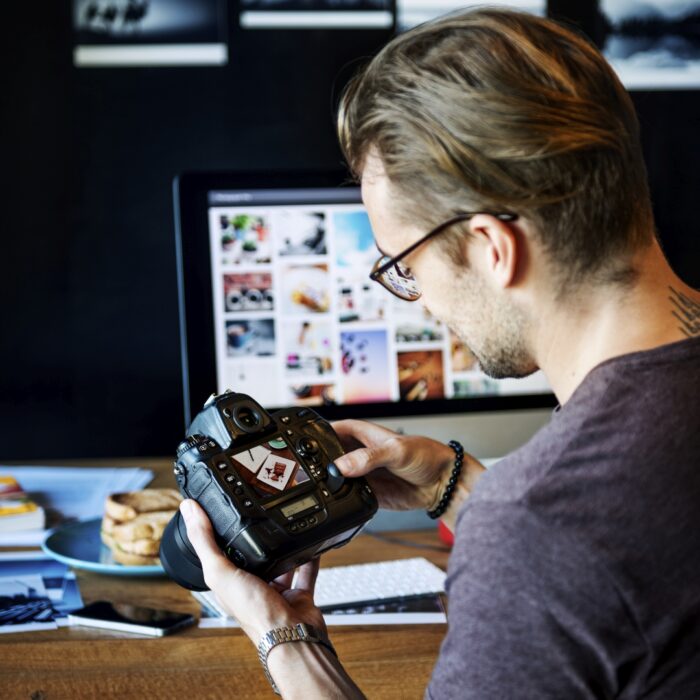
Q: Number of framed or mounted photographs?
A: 4